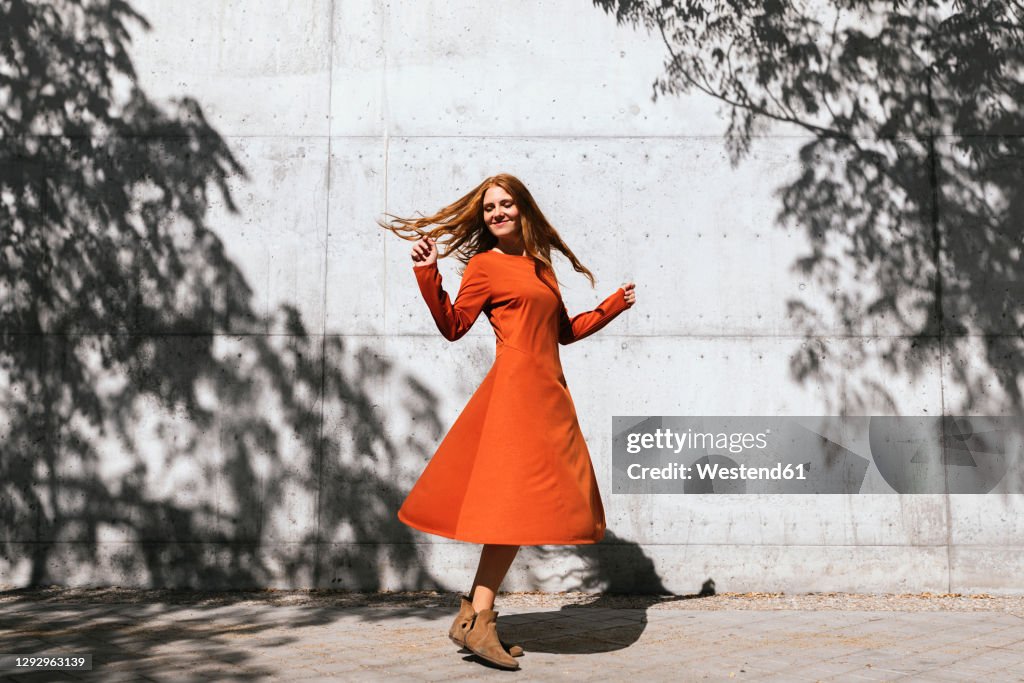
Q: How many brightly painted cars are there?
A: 0